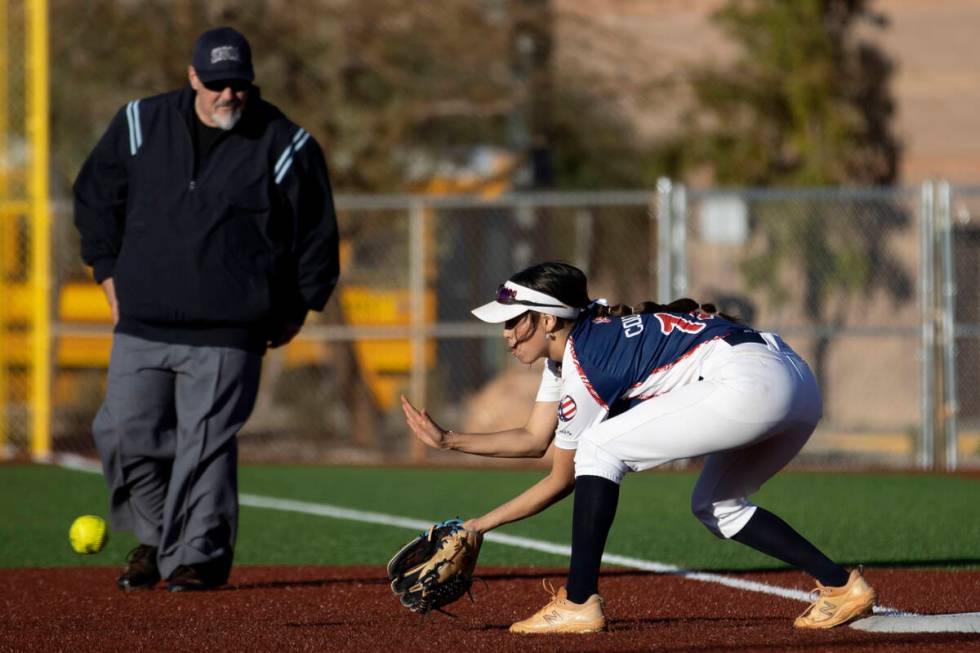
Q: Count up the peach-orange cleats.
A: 2